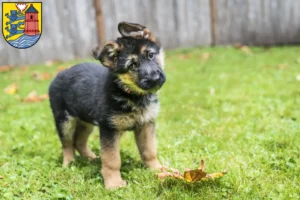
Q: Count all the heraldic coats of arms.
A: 1